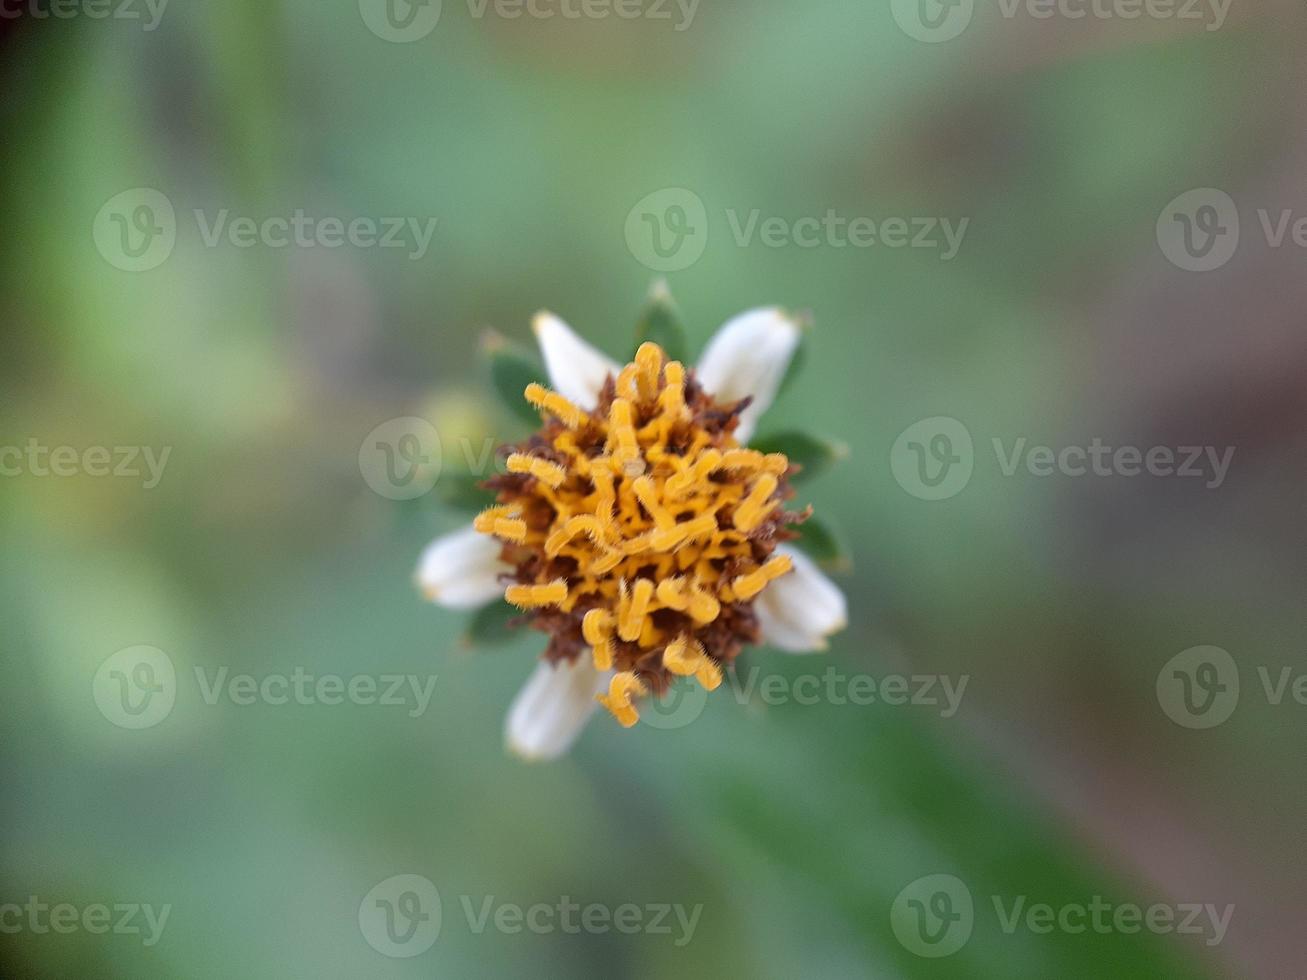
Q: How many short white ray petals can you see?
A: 5